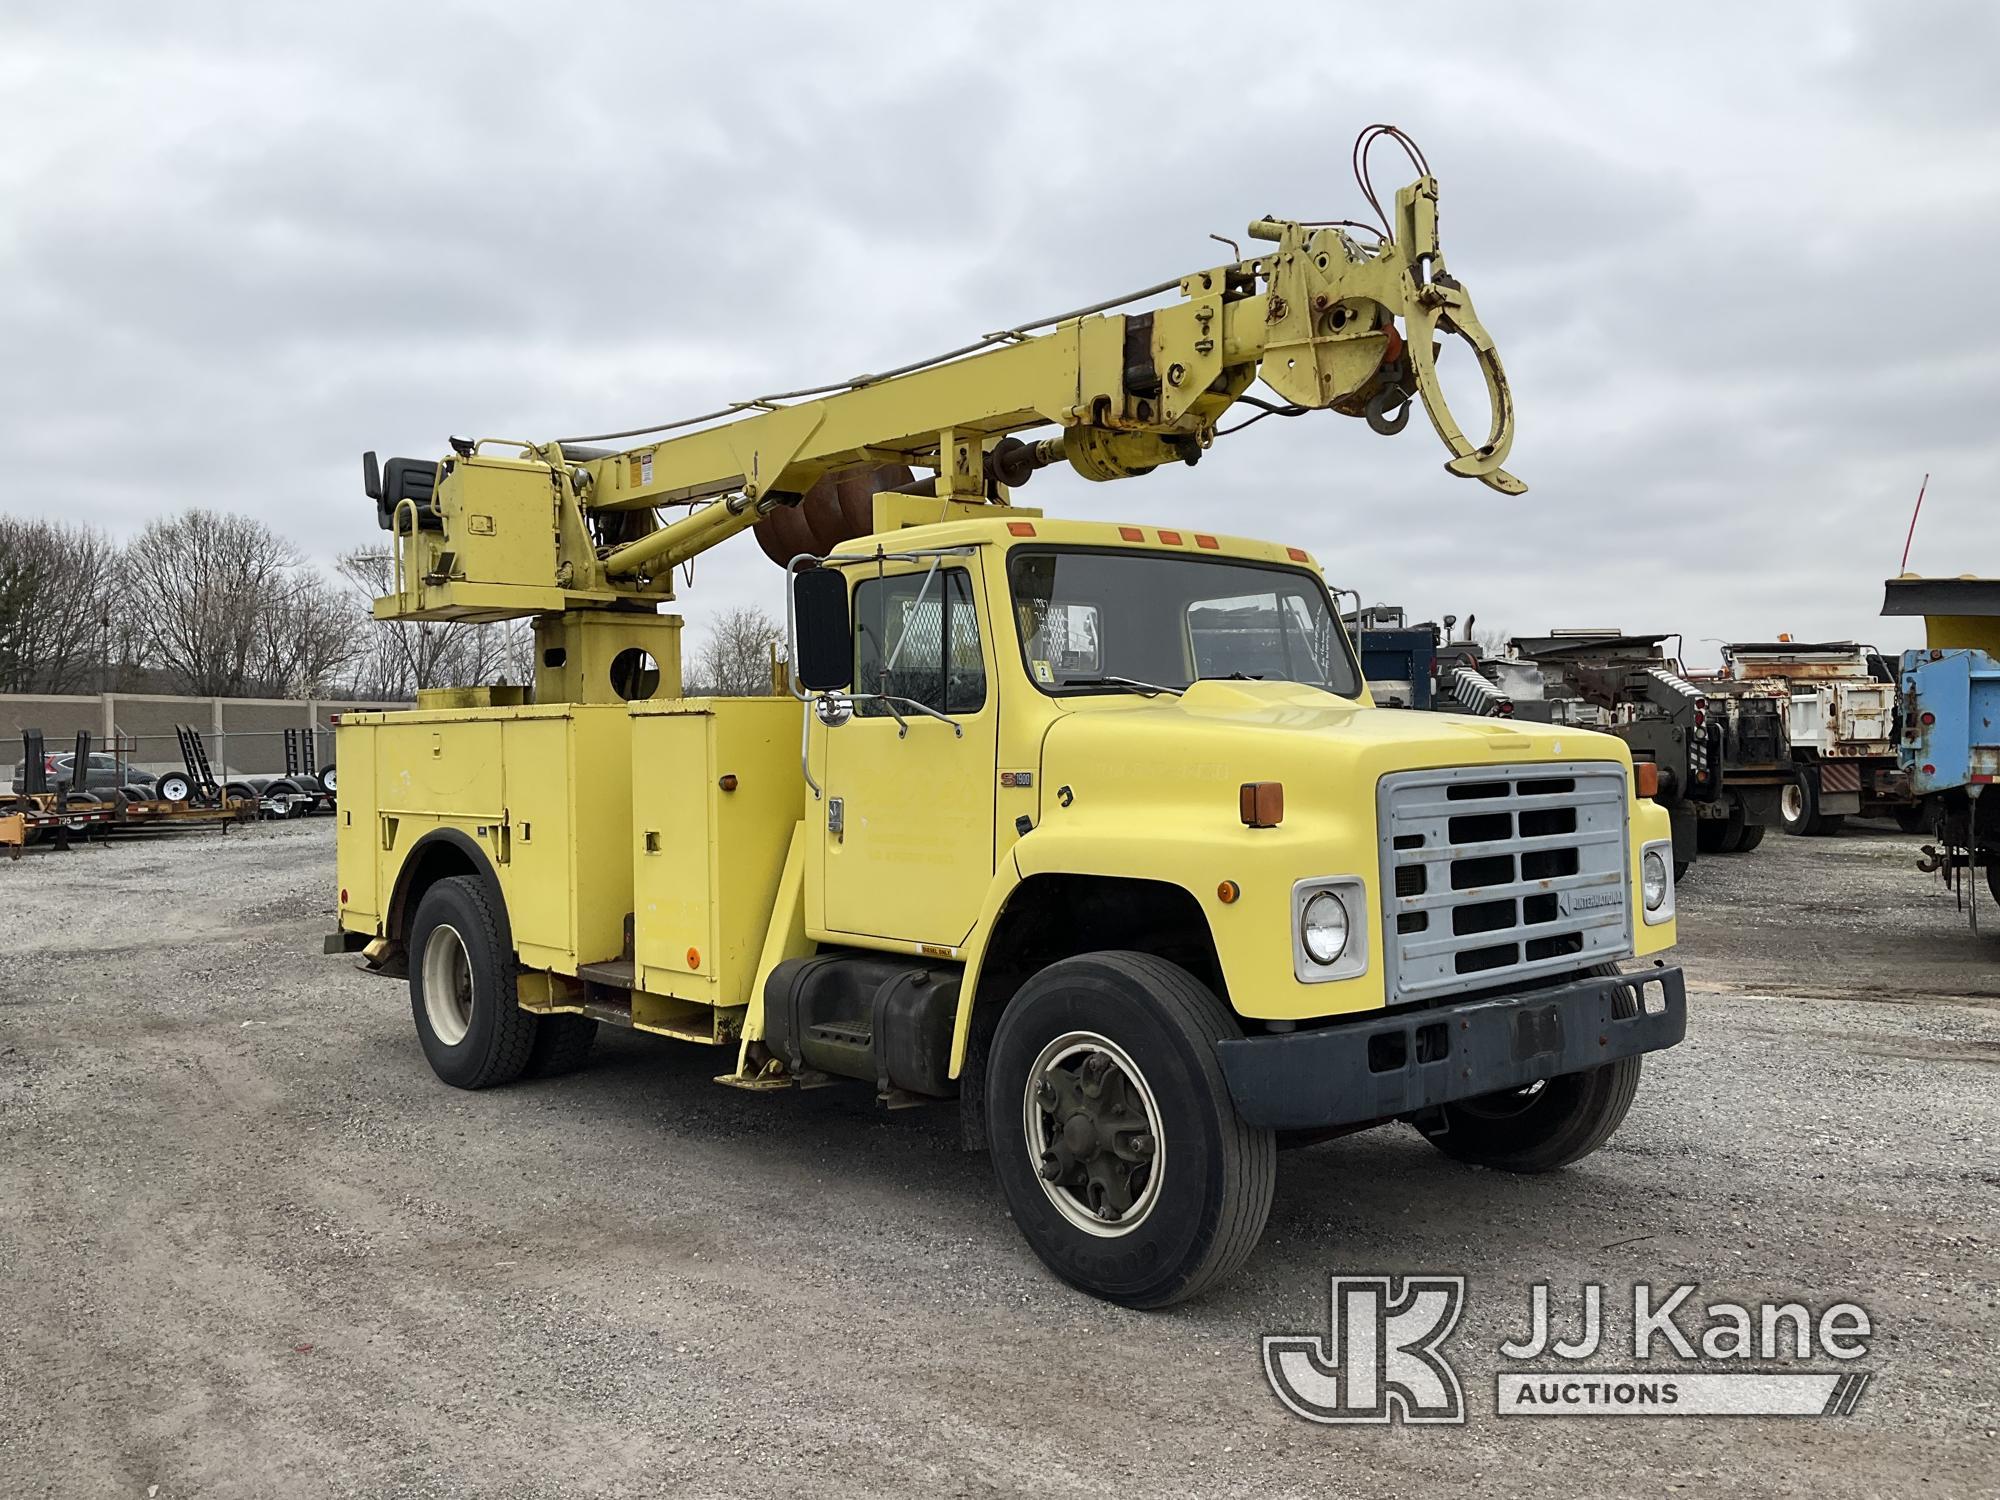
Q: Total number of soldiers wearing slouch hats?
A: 0